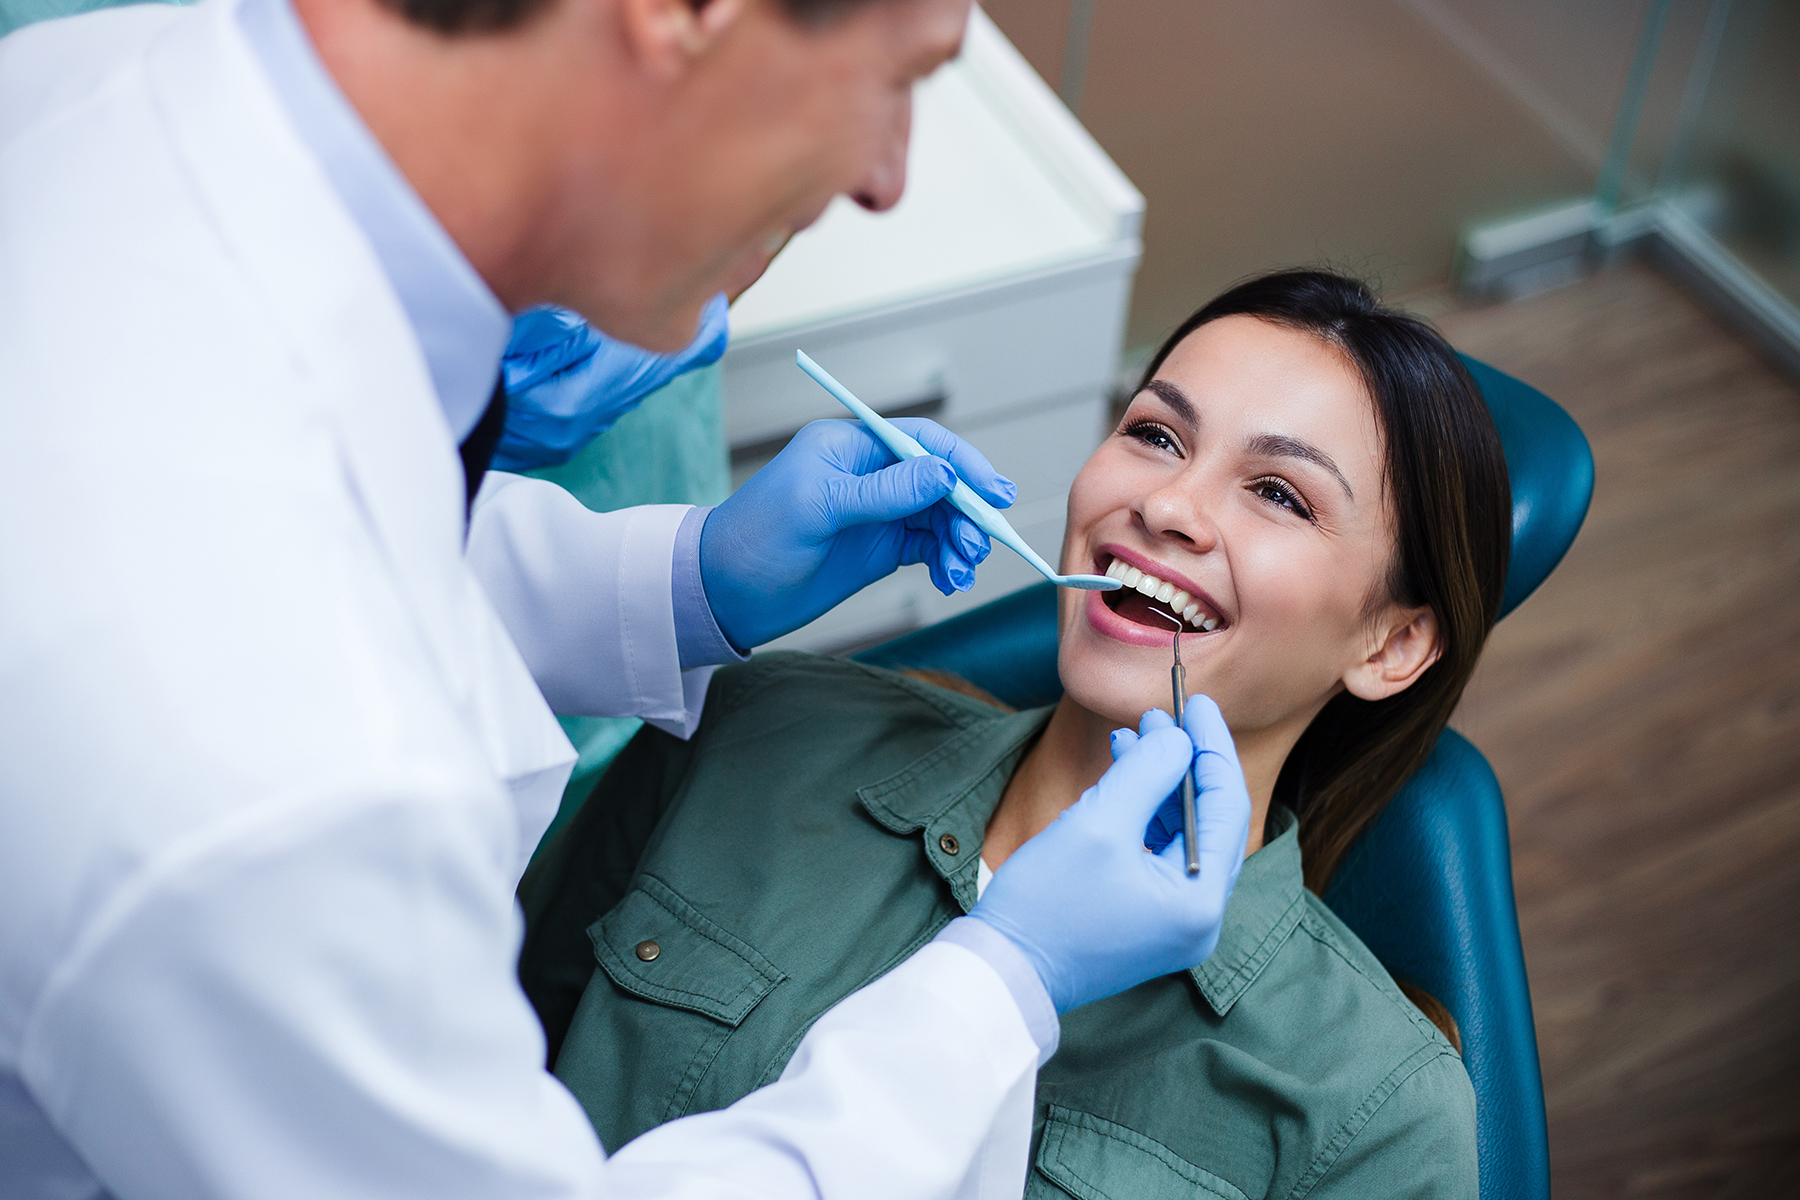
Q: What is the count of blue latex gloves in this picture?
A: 3